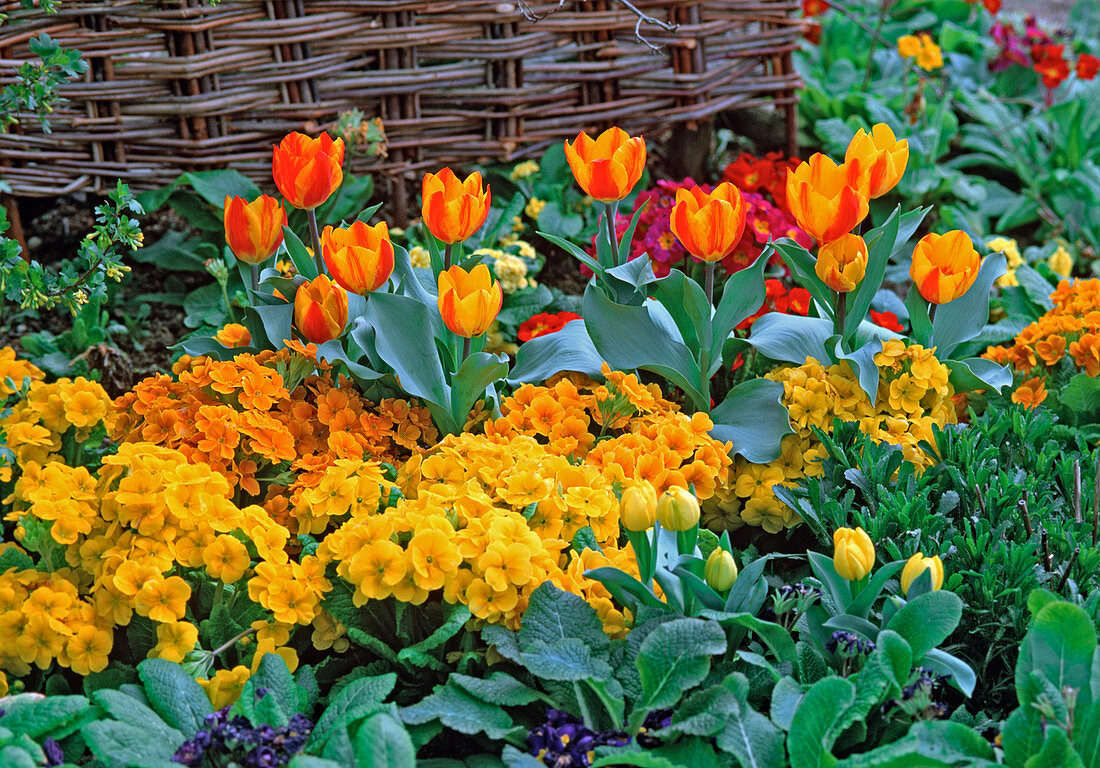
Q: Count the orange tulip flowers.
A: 12